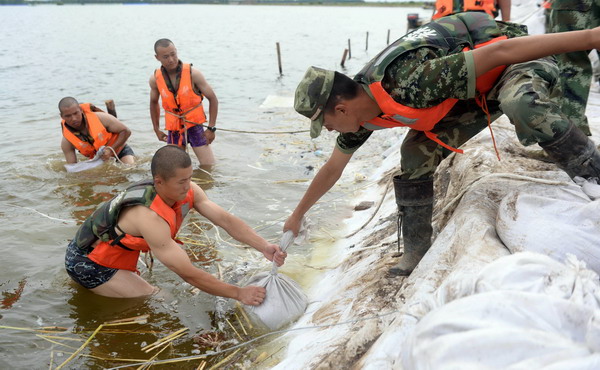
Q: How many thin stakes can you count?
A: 5